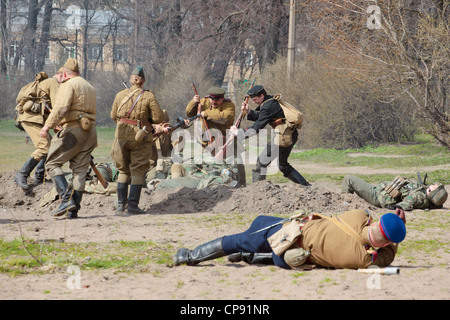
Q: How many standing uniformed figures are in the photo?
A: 5